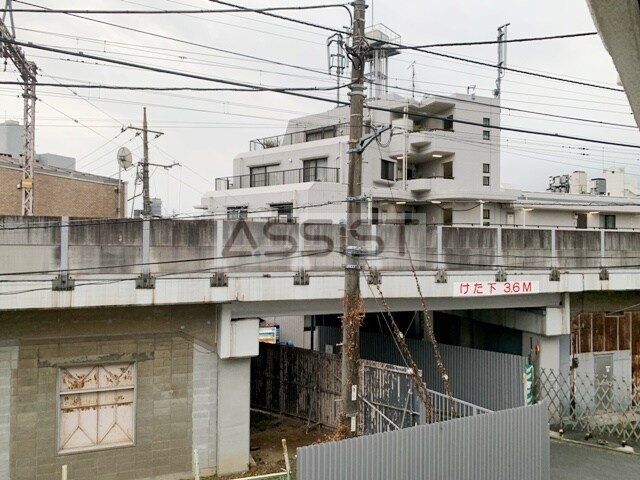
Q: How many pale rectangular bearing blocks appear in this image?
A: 2